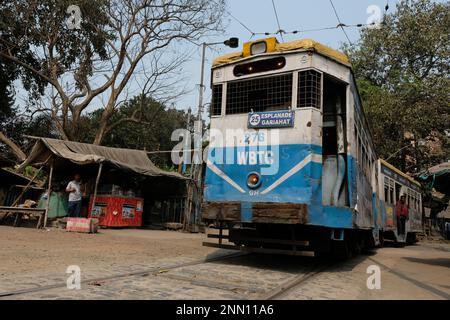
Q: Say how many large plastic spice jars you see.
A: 0